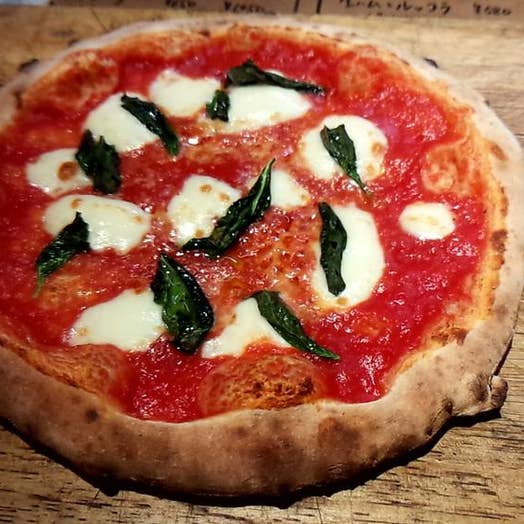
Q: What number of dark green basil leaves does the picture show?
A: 10